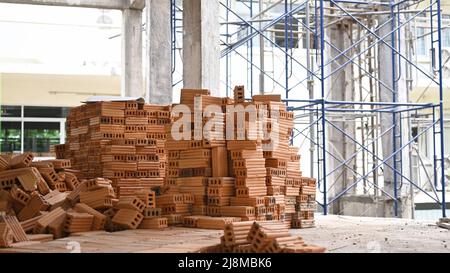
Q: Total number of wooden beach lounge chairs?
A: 0